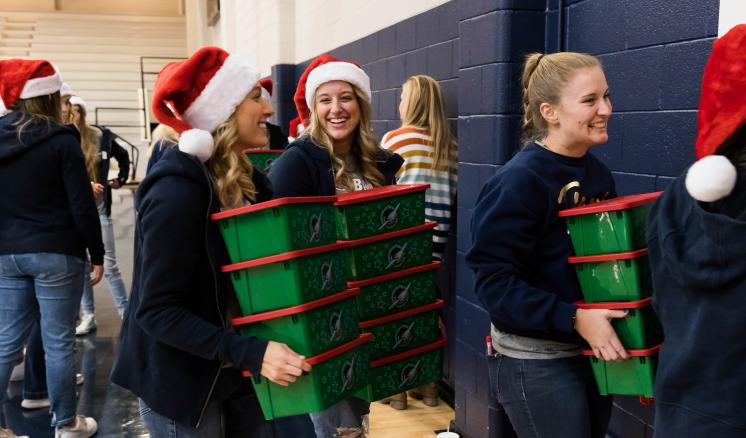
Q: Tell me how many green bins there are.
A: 14